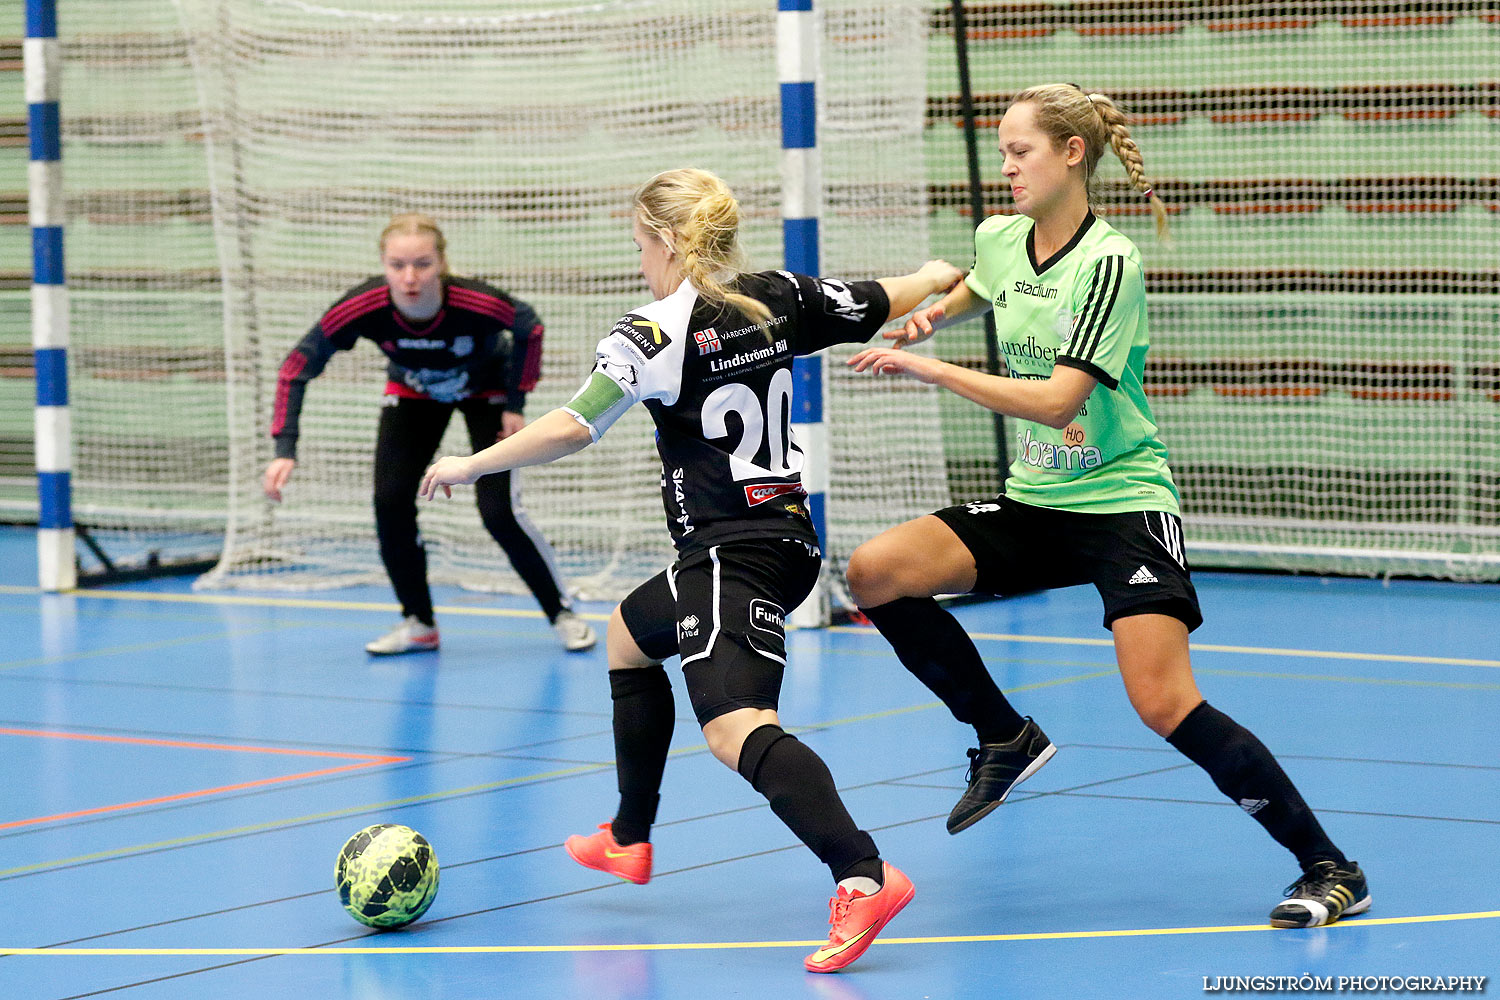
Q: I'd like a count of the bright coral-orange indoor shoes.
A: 2